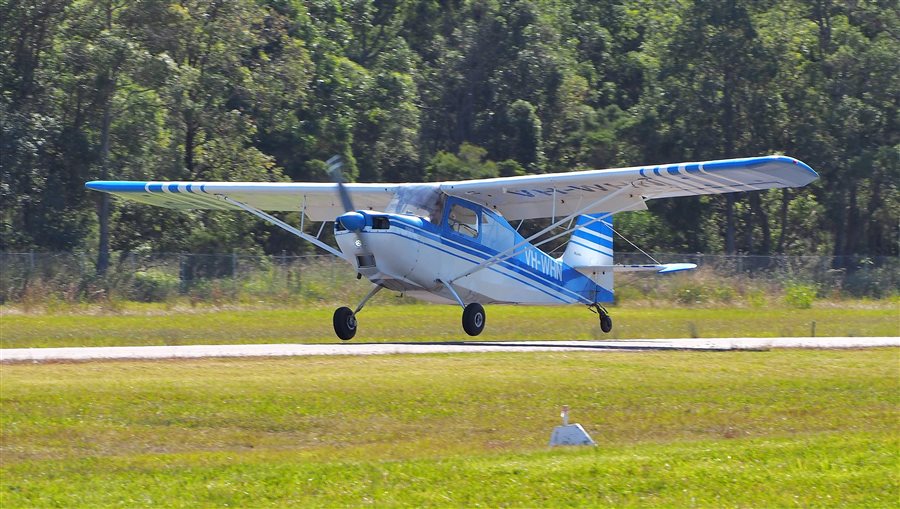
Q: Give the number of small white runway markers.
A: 1